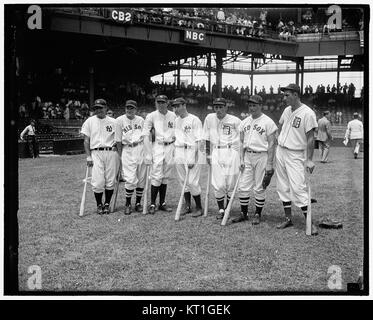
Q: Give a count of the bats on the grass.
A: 7